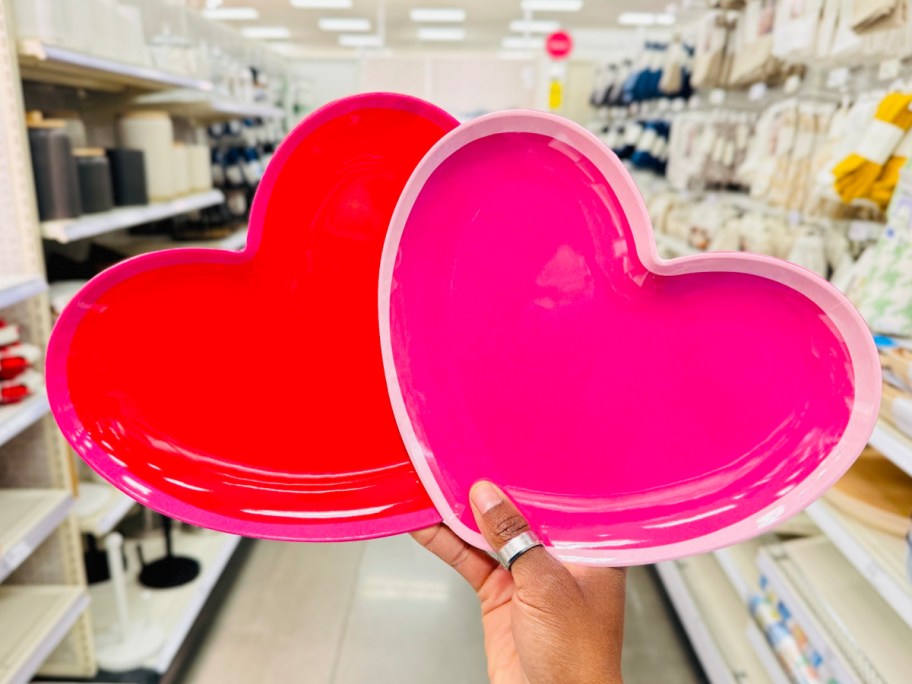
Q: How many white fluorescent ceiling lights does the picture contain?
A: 11